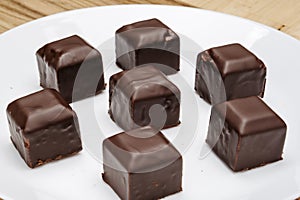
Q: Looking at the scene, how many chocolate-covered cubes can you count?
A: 7